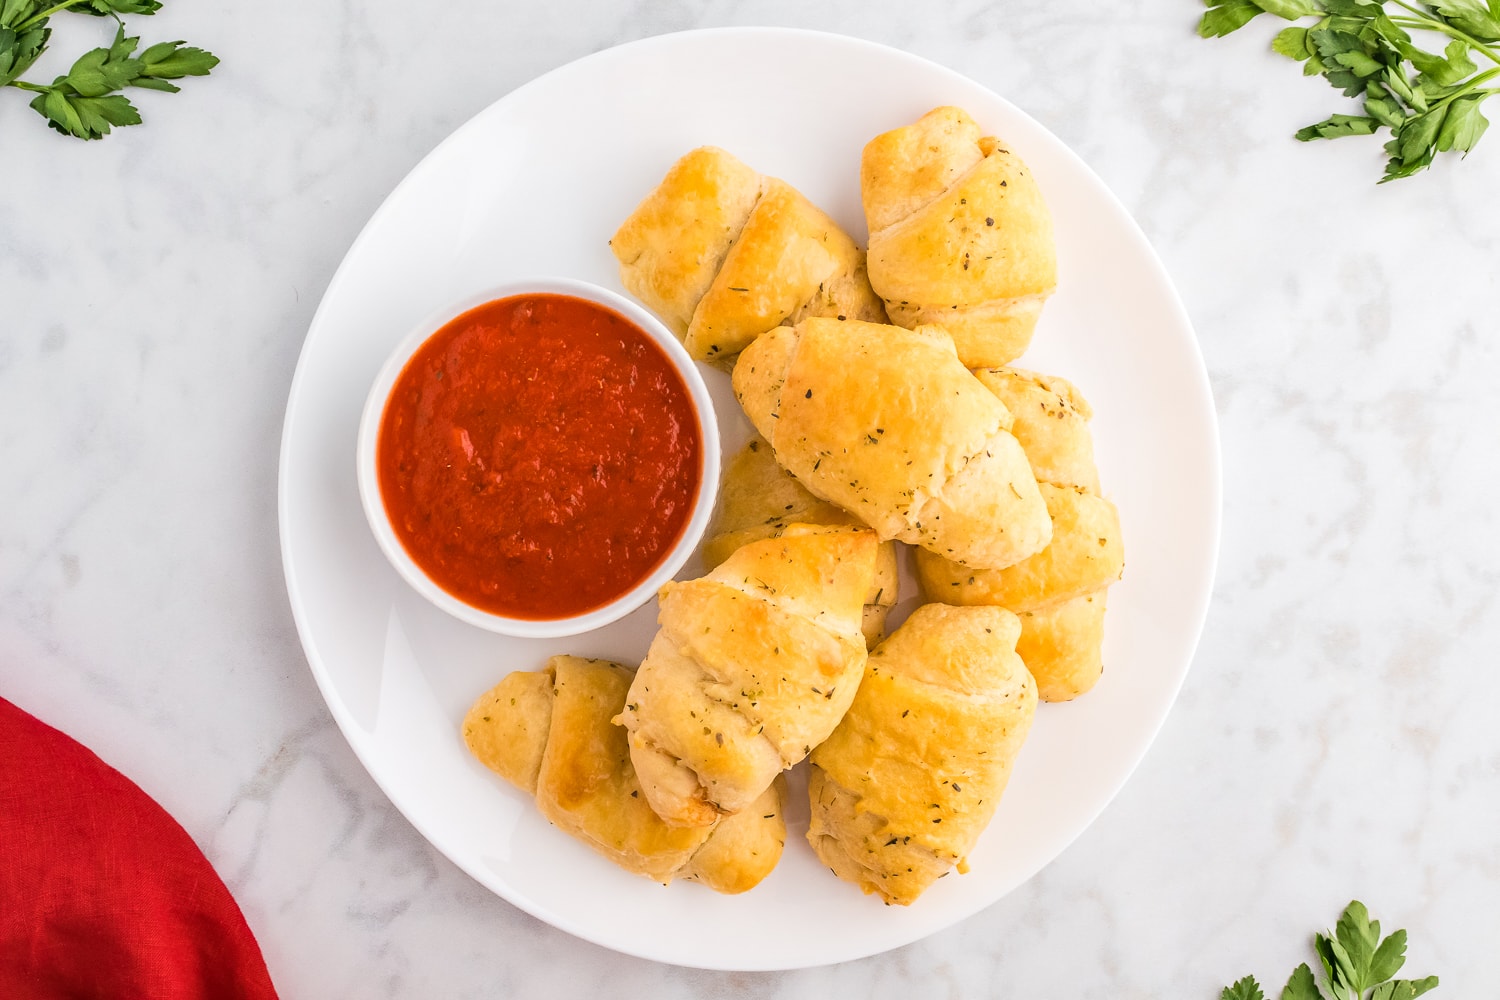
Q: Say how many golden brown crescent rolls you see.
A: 8